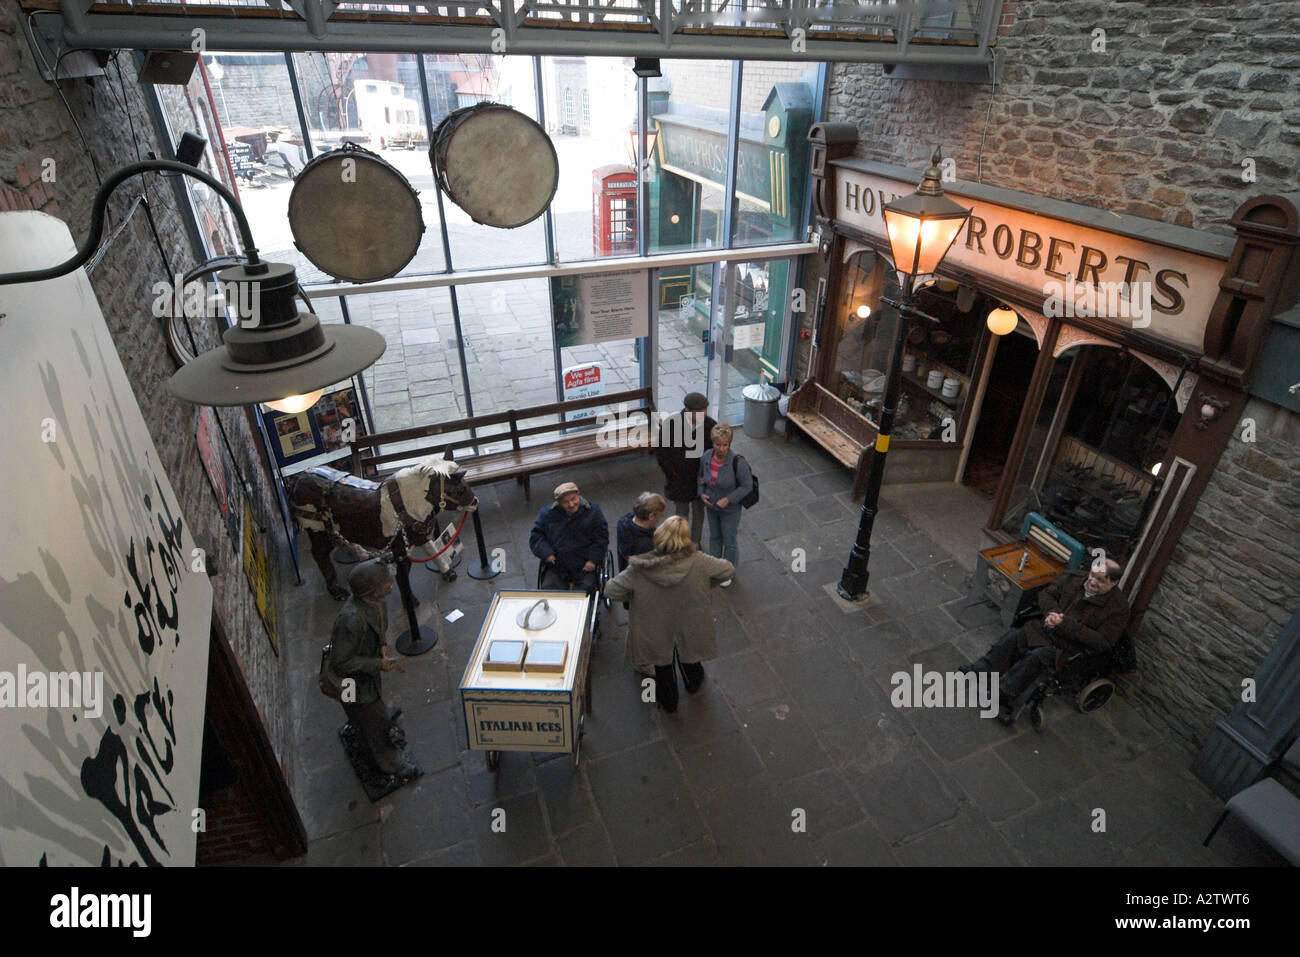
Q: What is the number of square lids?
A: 2